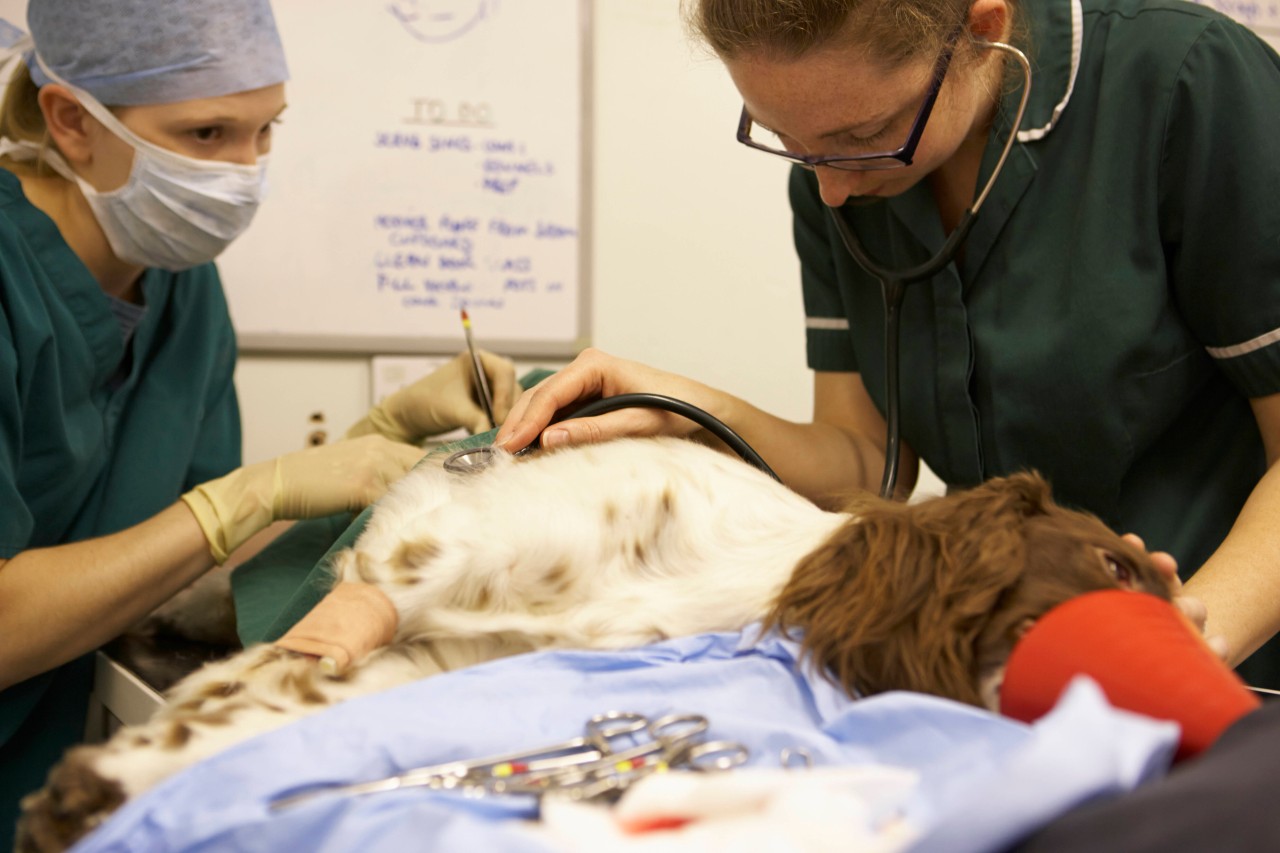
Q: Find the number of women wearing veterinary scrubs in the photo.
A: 2